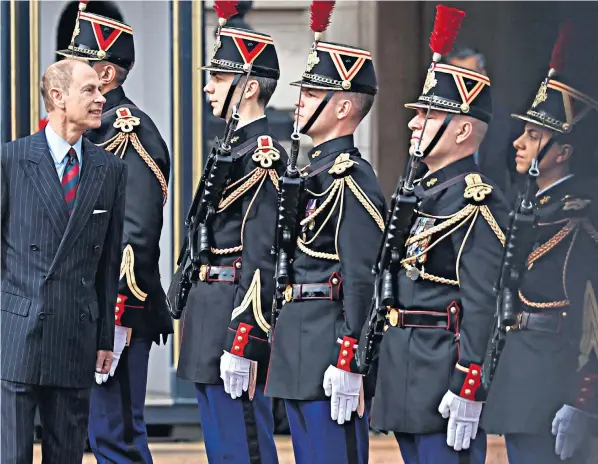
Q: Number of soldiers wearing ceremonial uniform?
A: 5